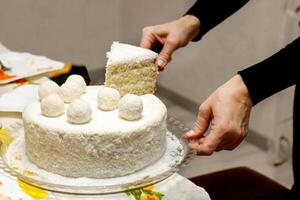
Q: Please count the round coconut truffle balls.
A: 7